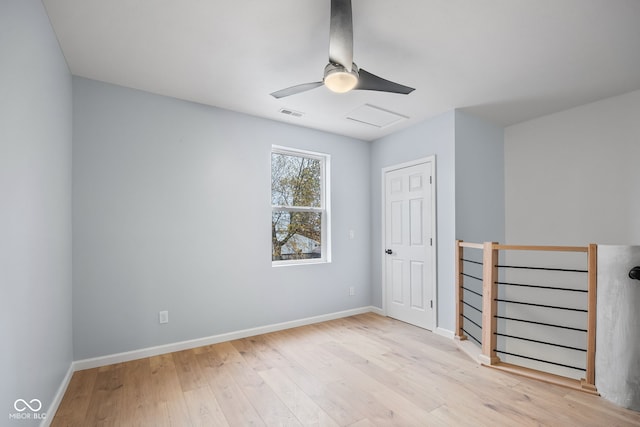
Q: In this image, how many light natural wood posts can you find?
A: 3